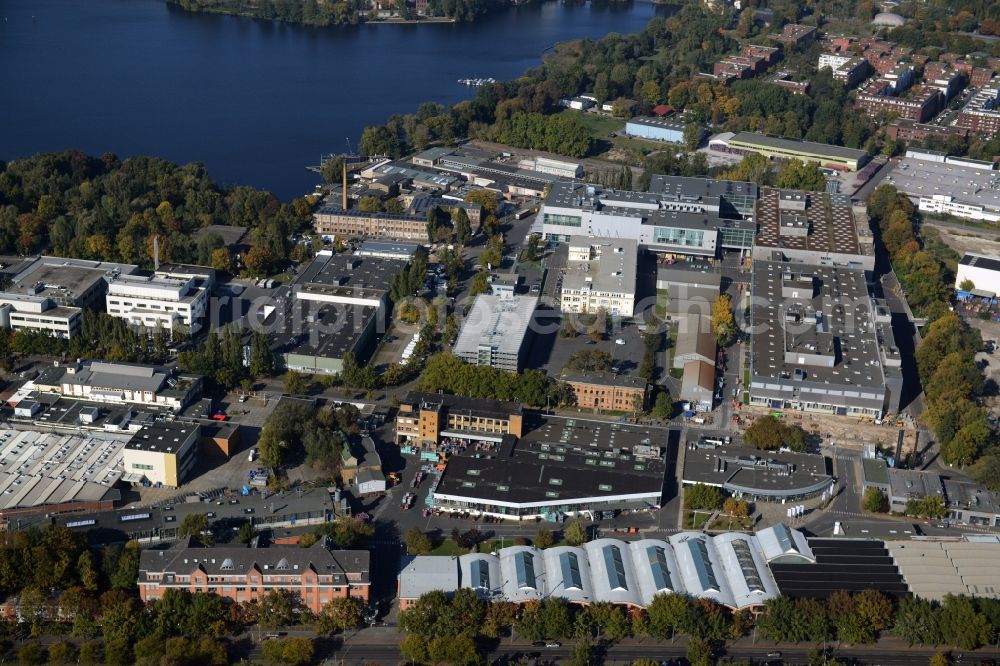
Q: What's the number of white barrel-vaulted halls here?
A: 8